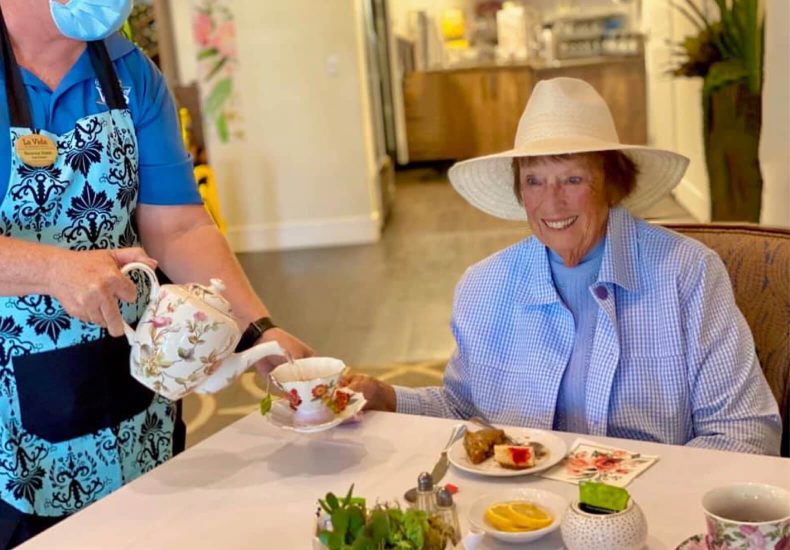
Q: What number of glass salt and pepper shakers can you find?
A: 2